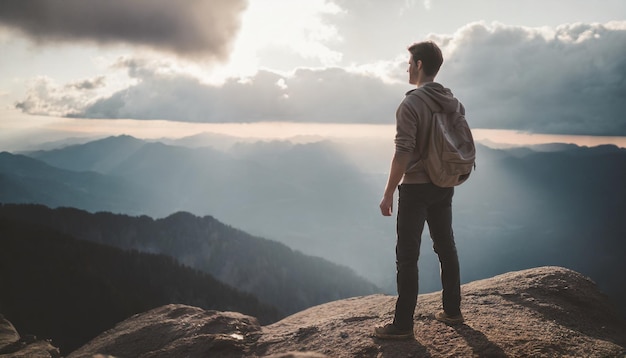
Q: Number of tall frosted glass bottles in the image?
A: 0